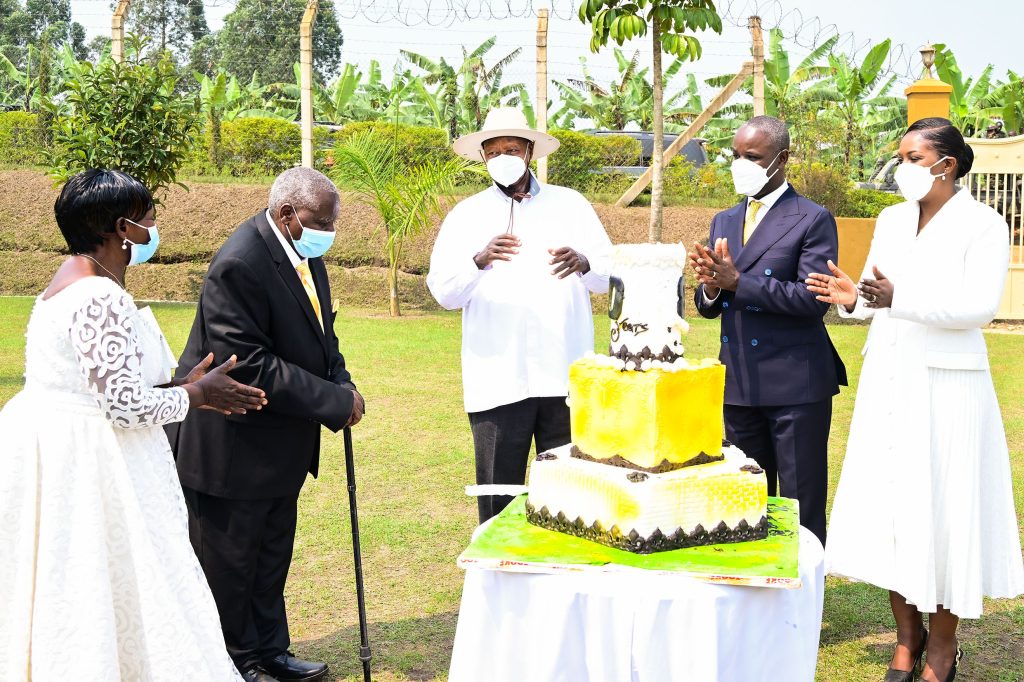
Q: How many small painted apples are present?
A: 0